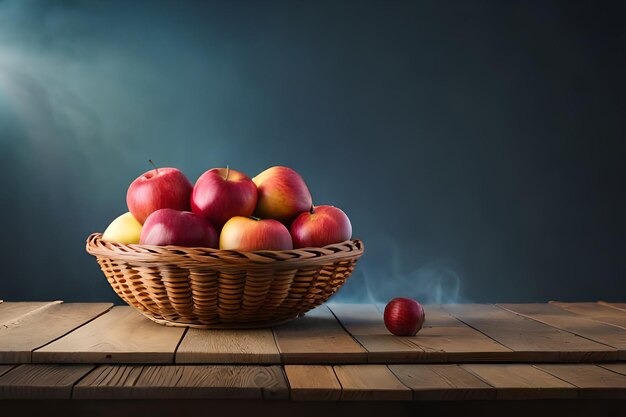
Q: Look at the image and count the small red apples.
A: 1